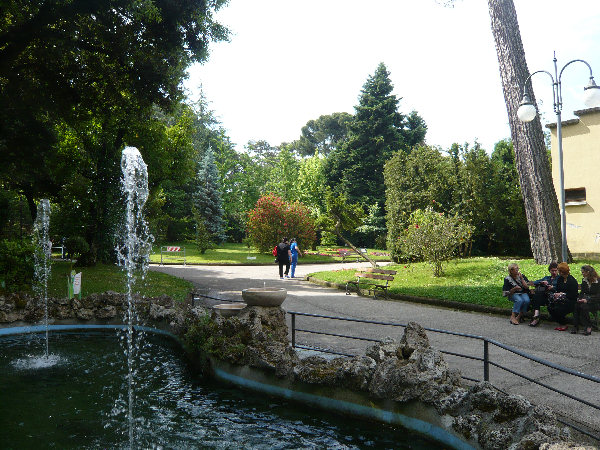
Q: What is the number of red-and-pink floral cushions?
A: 0